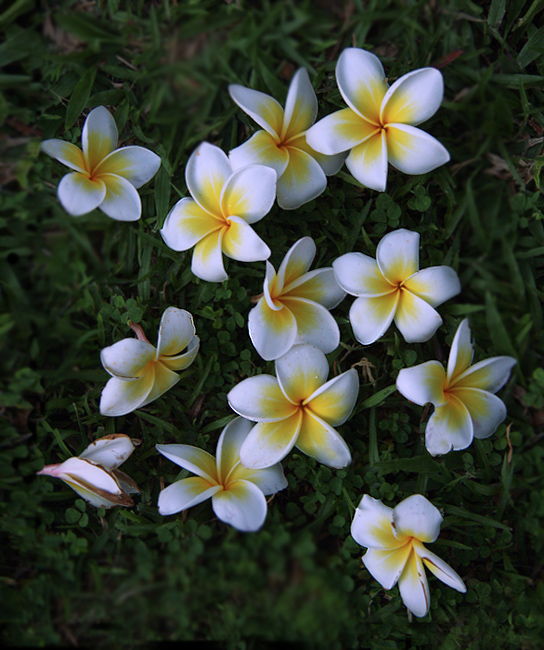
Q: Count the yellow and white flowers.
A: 12